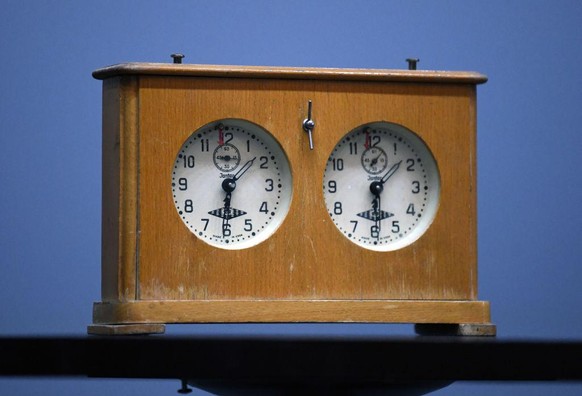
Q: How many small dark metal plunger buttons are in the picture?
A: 2